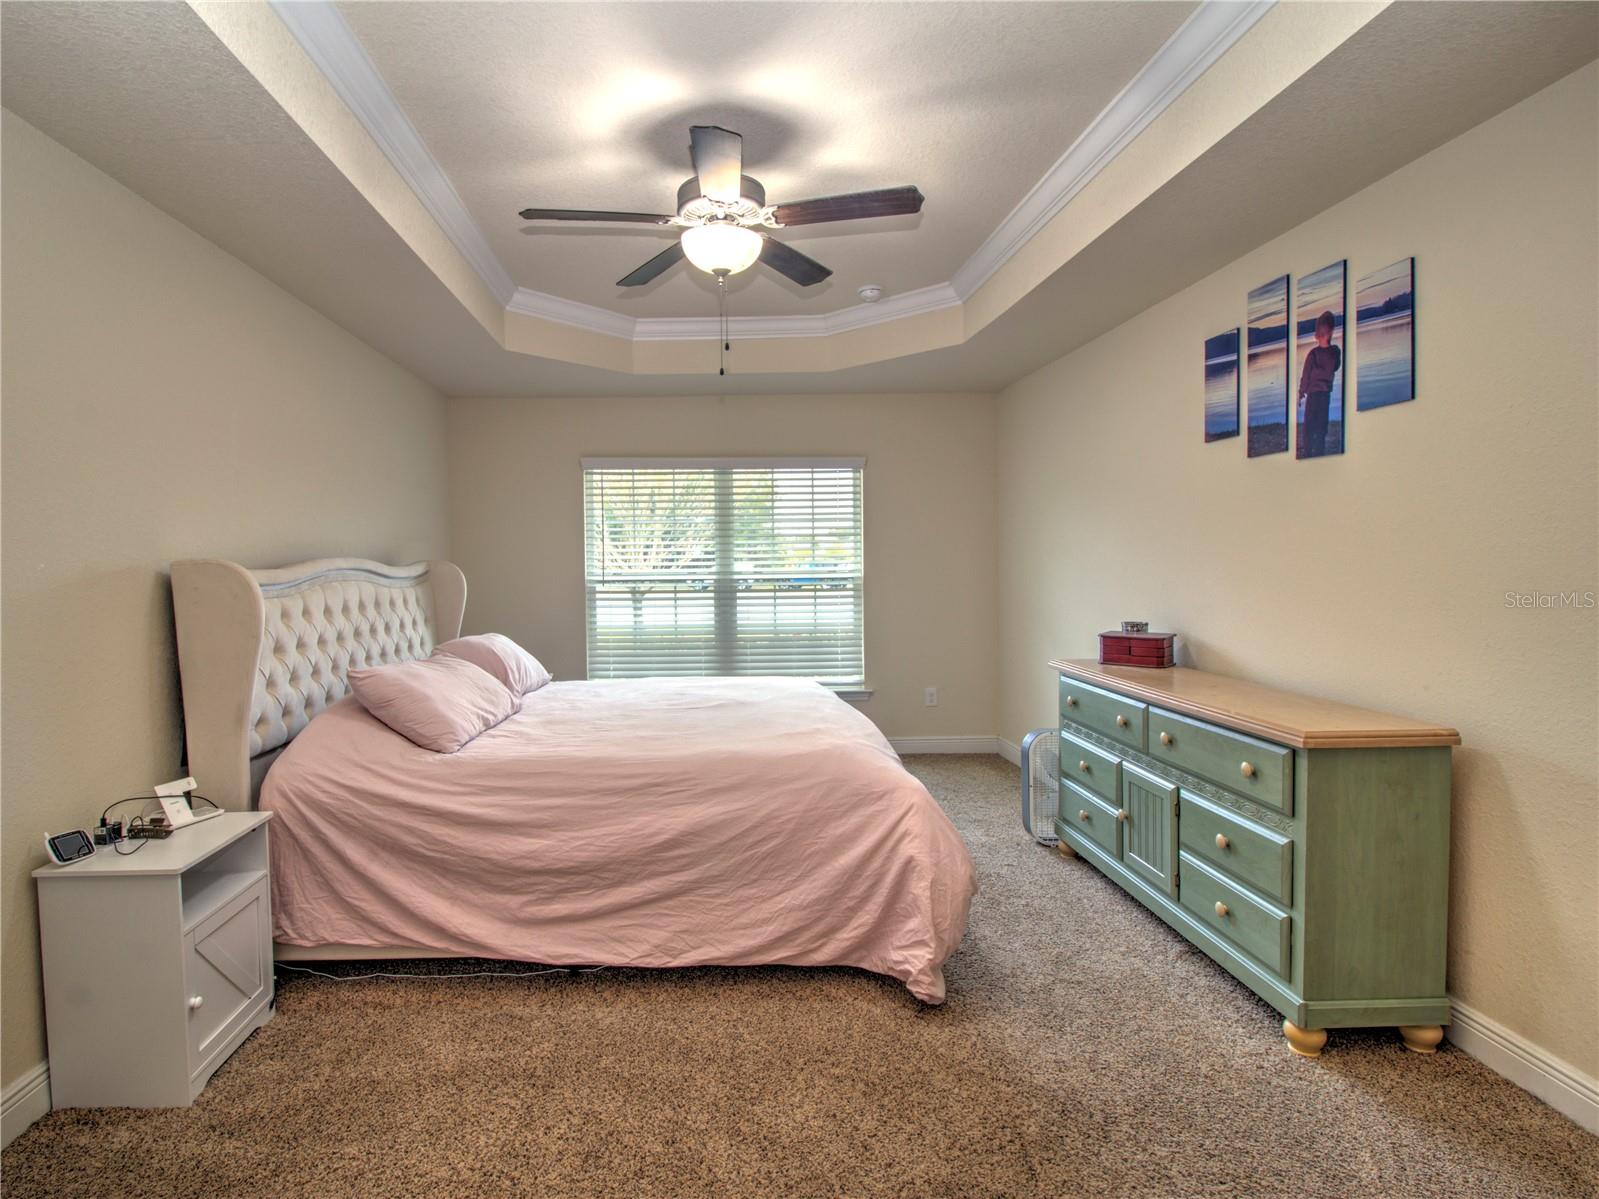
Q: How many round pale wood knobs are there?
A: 9